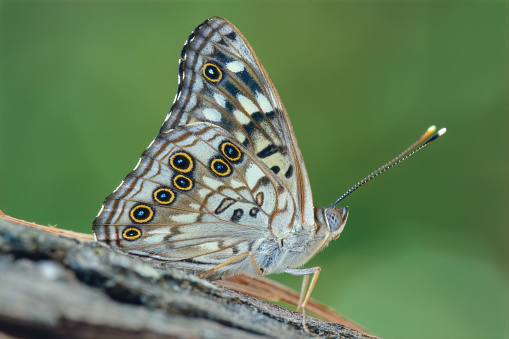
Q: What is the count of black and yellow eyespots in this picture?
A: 8